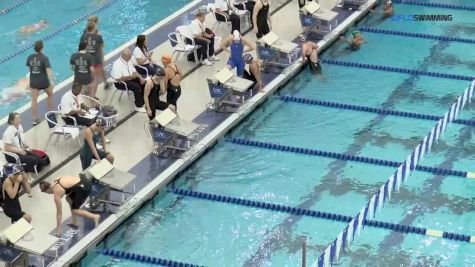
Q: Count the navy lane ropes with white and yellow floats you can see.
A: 2